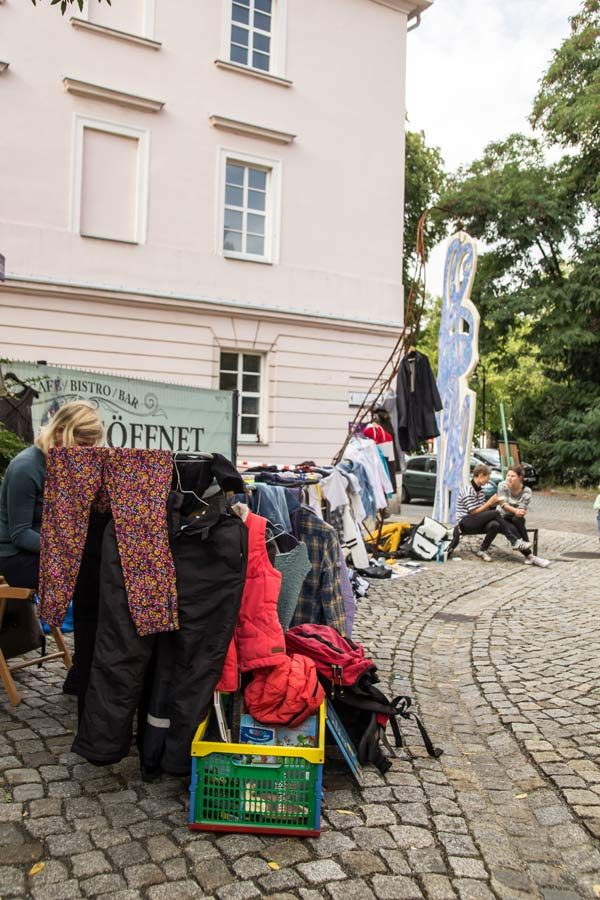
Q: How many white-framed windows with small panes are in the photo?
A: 3